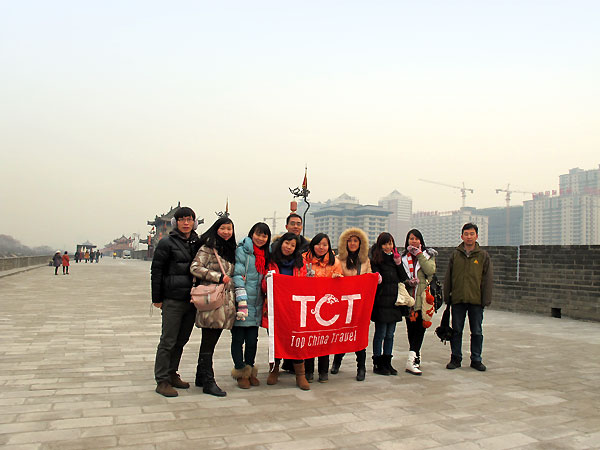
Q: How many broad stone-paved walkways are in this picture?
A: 1